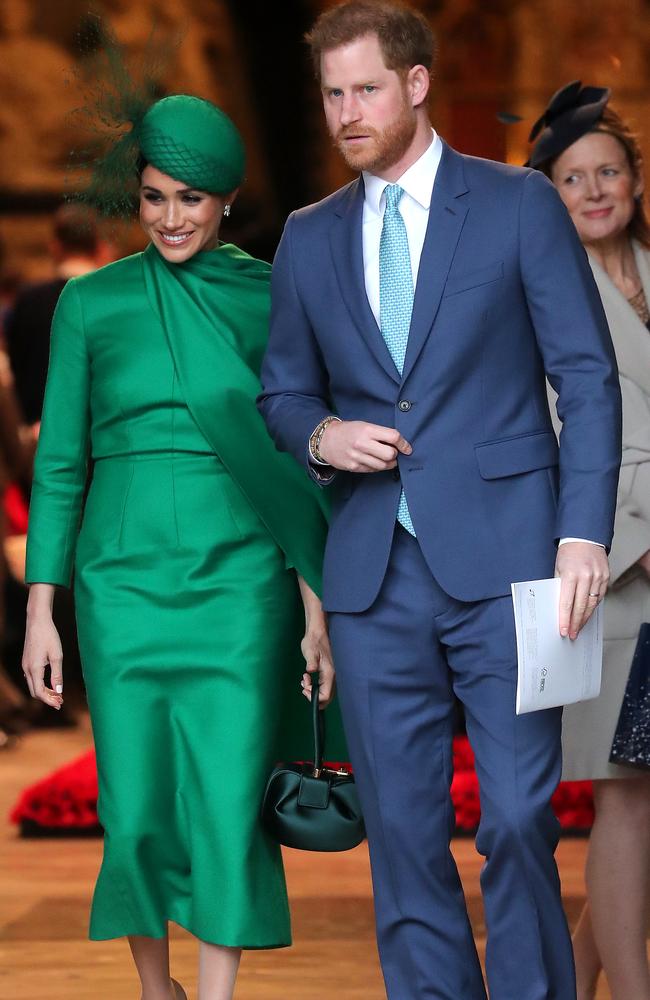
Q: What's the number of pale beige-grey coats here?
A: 1